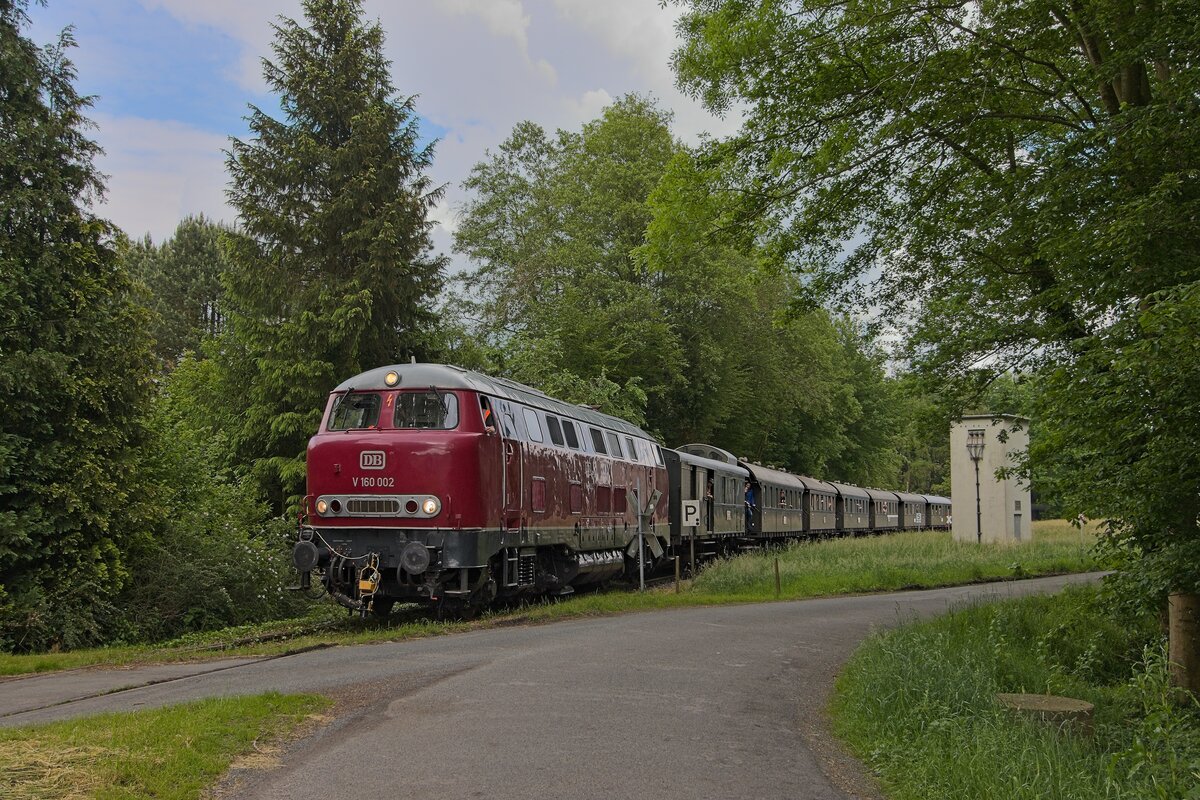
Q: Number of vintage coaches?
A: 7